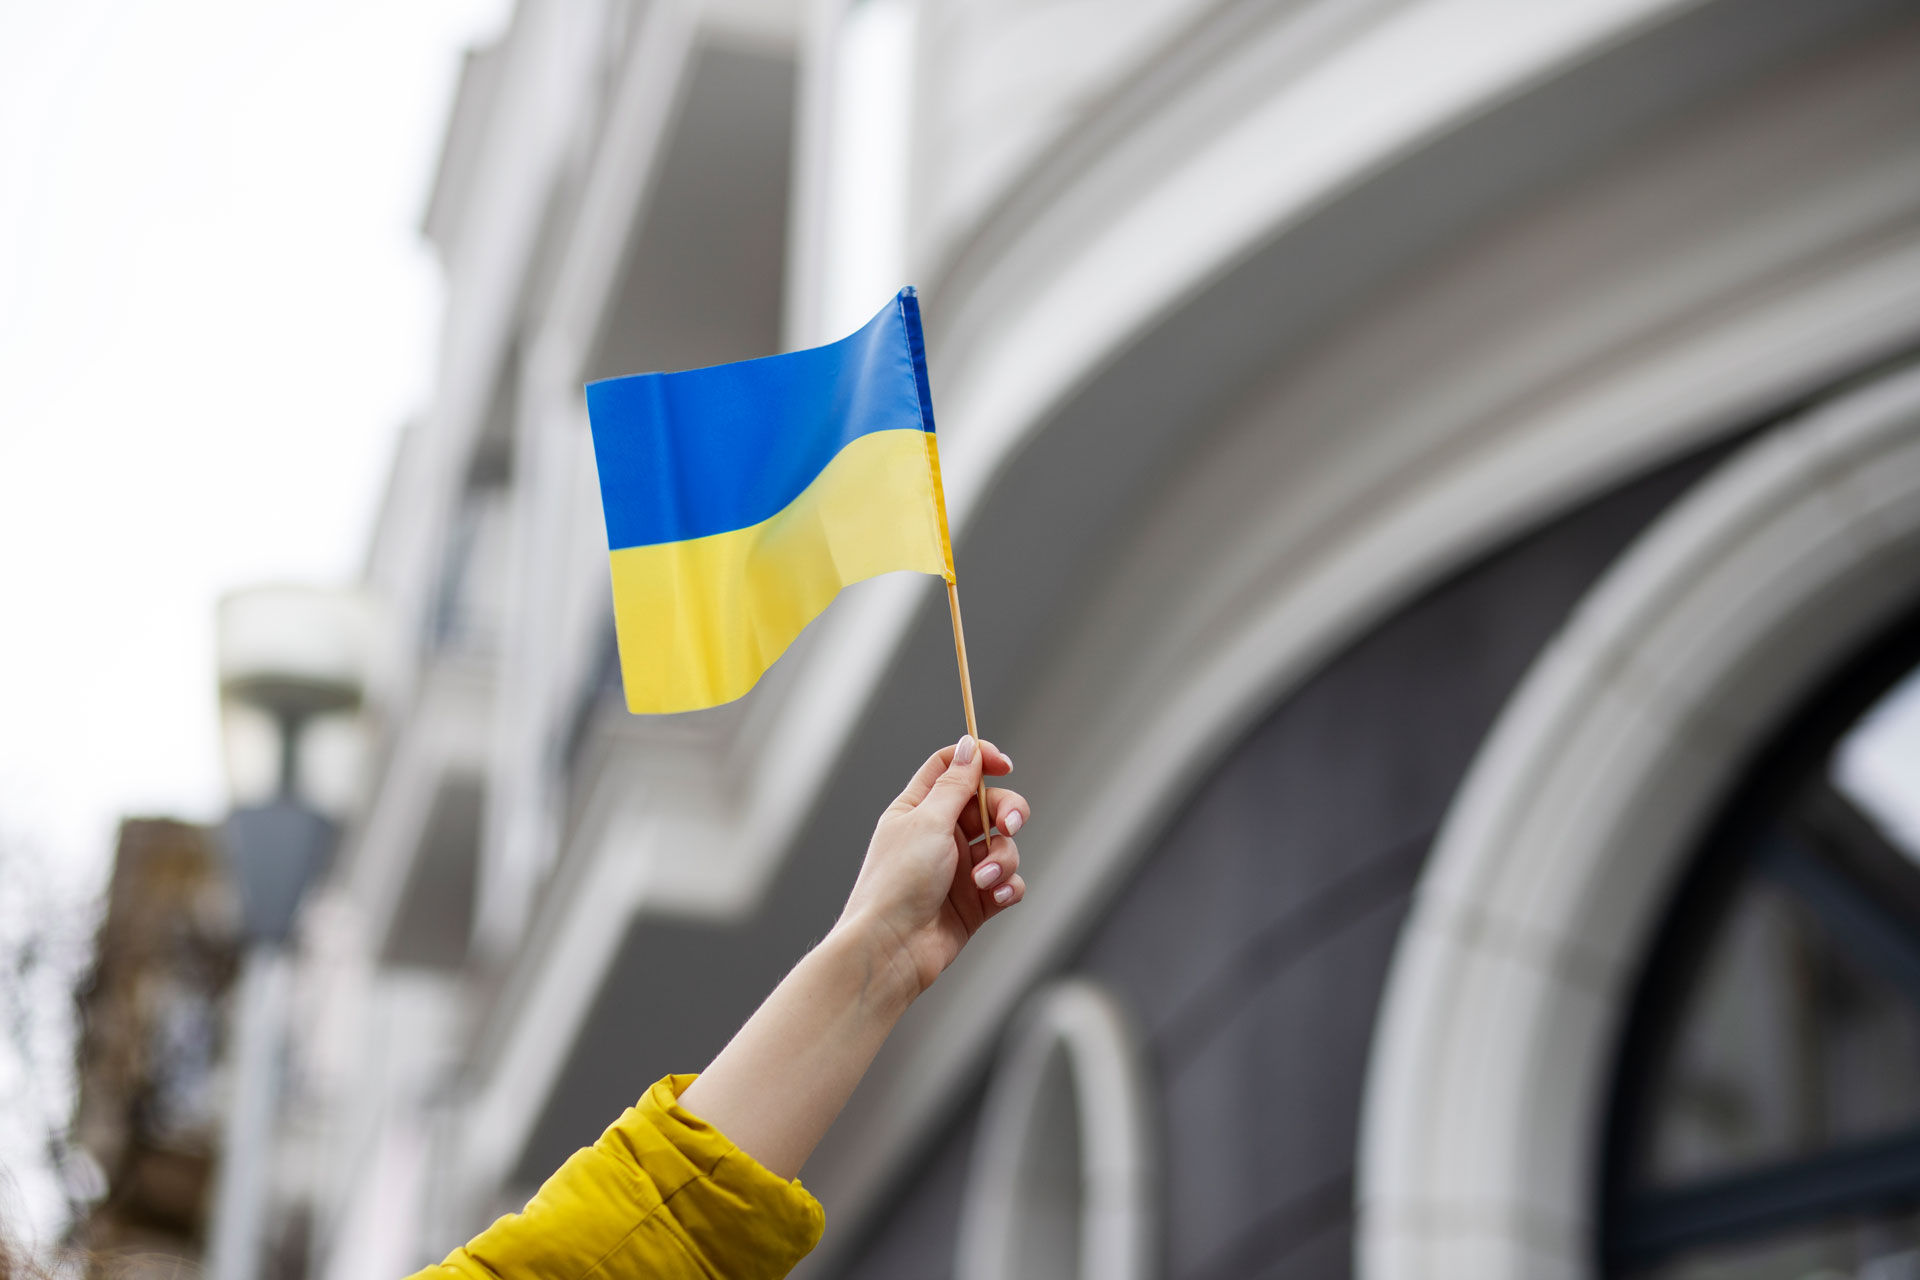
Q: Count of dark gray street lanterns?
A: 1